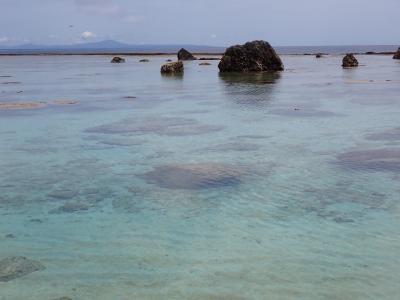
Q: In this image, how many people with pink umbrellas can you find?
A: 0